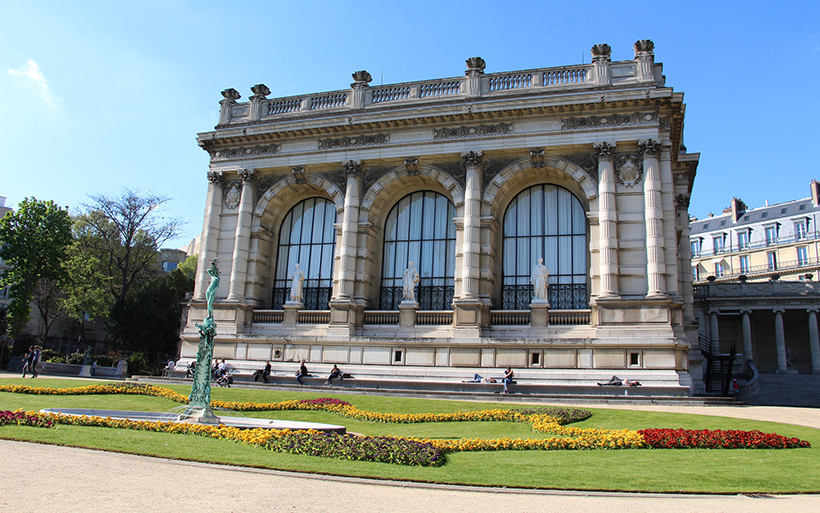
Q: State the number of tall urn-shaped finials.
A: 6